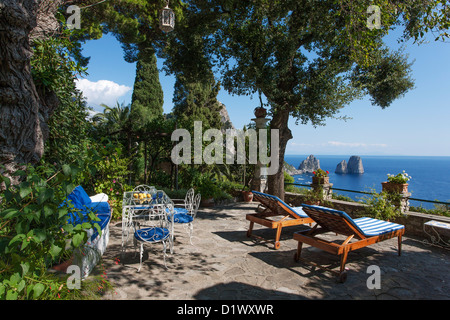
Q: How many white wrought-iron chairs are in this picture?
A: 4